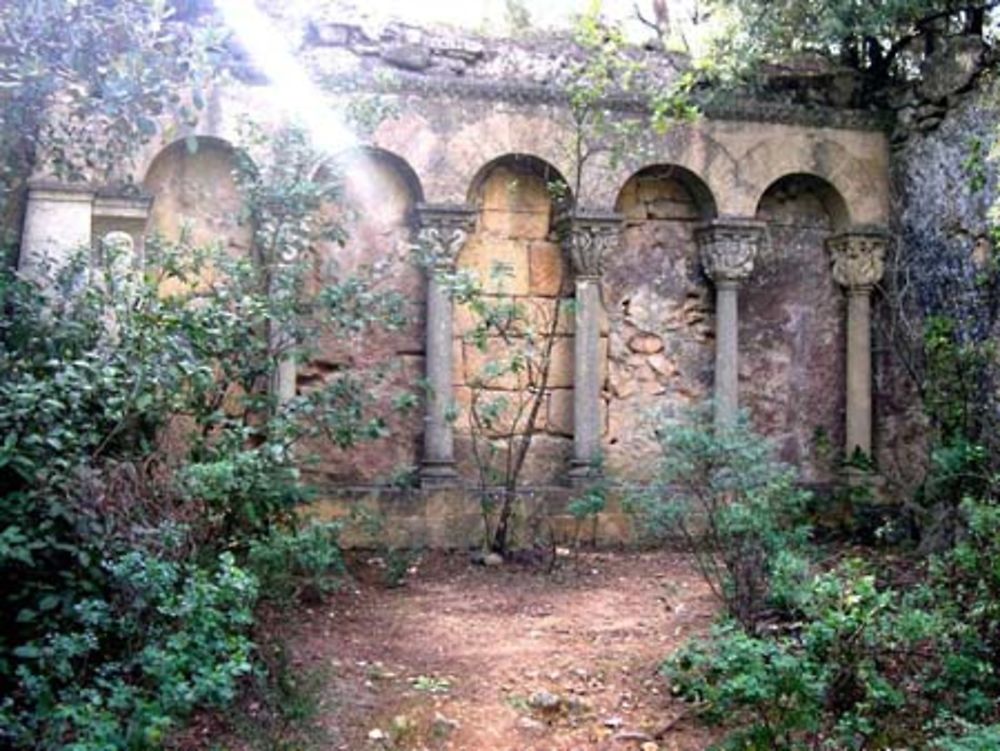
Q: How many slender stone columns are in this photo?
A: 5